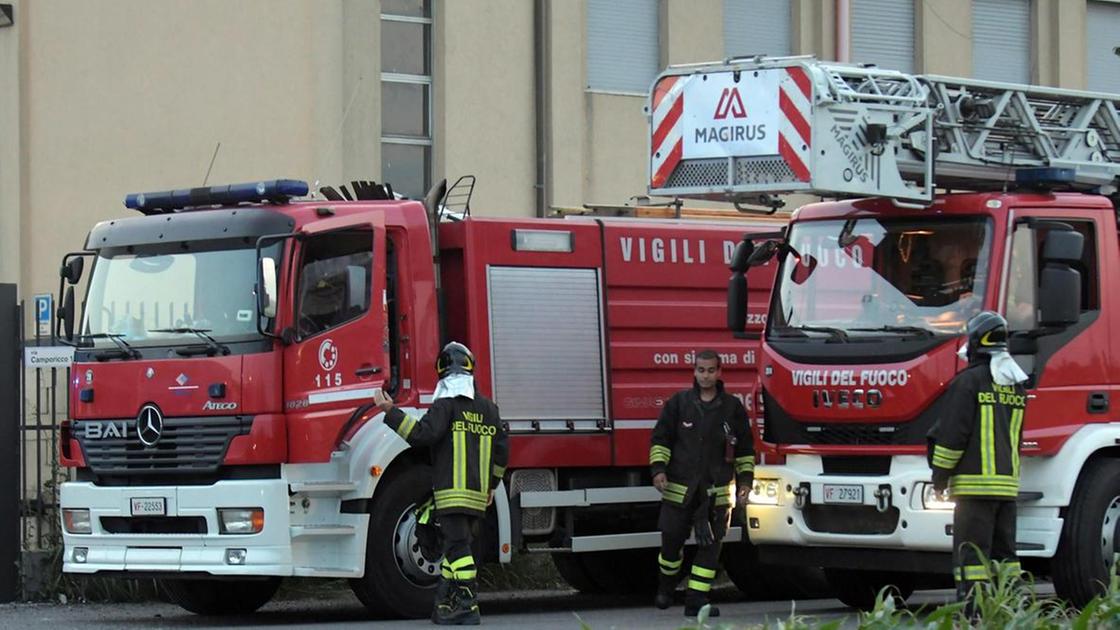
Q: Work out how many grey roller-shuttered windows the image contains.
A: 5